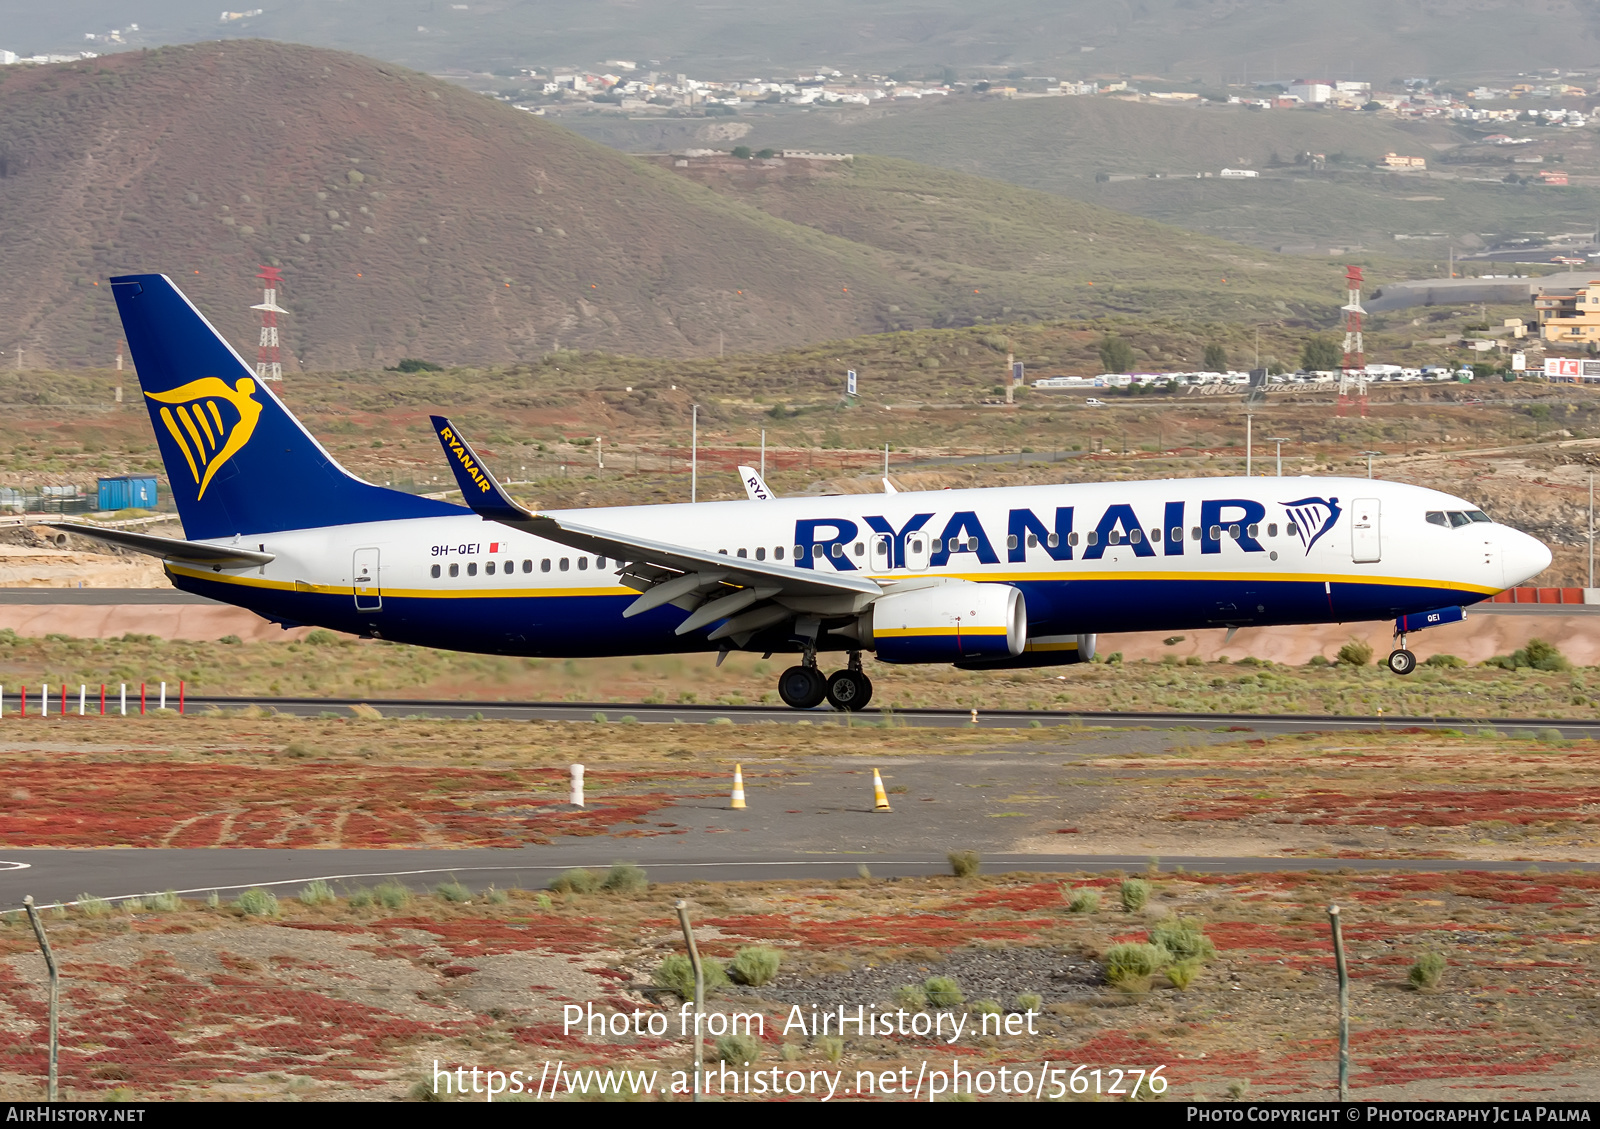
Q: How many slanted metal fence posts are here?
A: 3